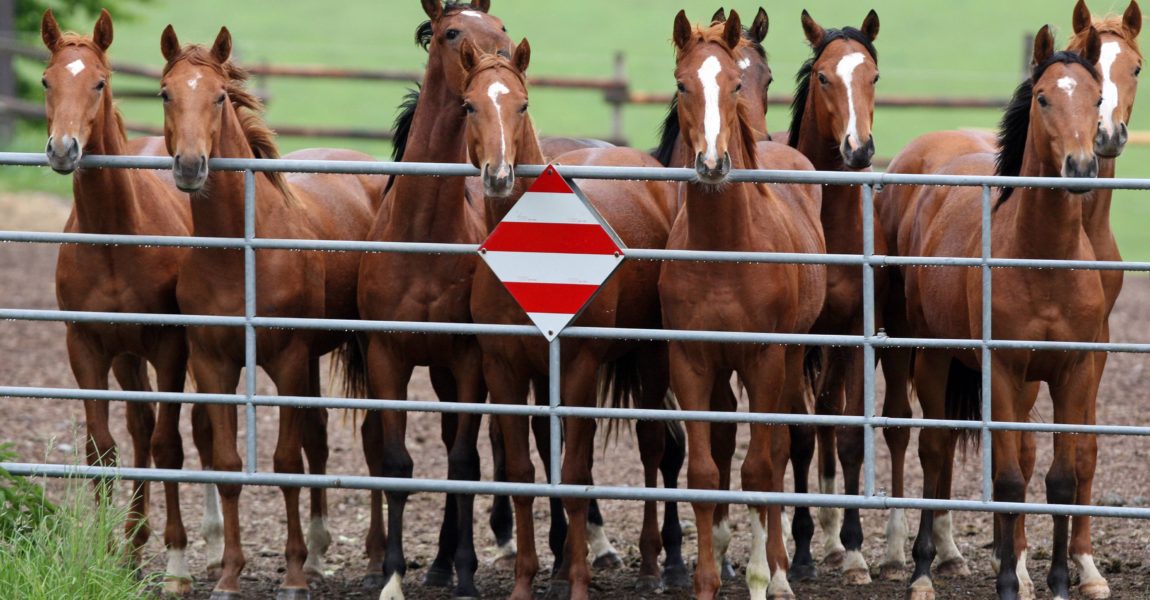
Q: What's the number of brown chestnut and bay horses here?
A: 9